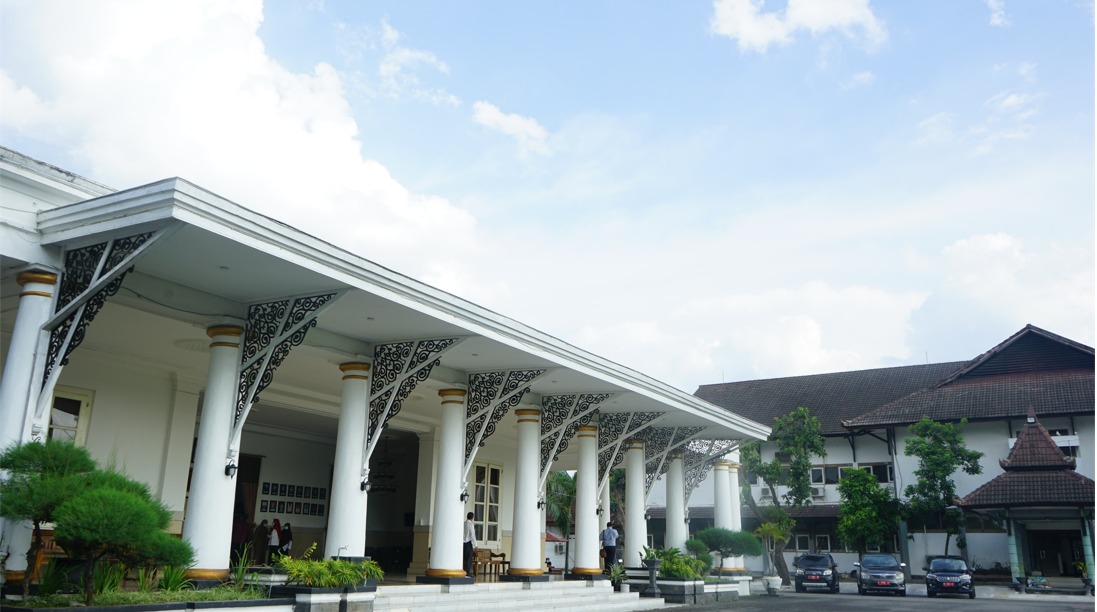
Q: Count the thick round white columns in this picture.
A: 10